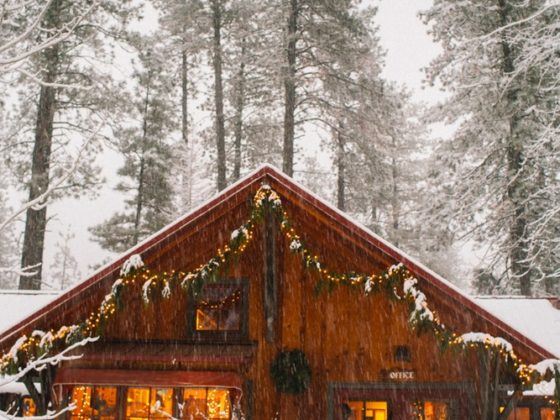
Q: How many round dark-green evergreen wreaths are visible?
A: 1